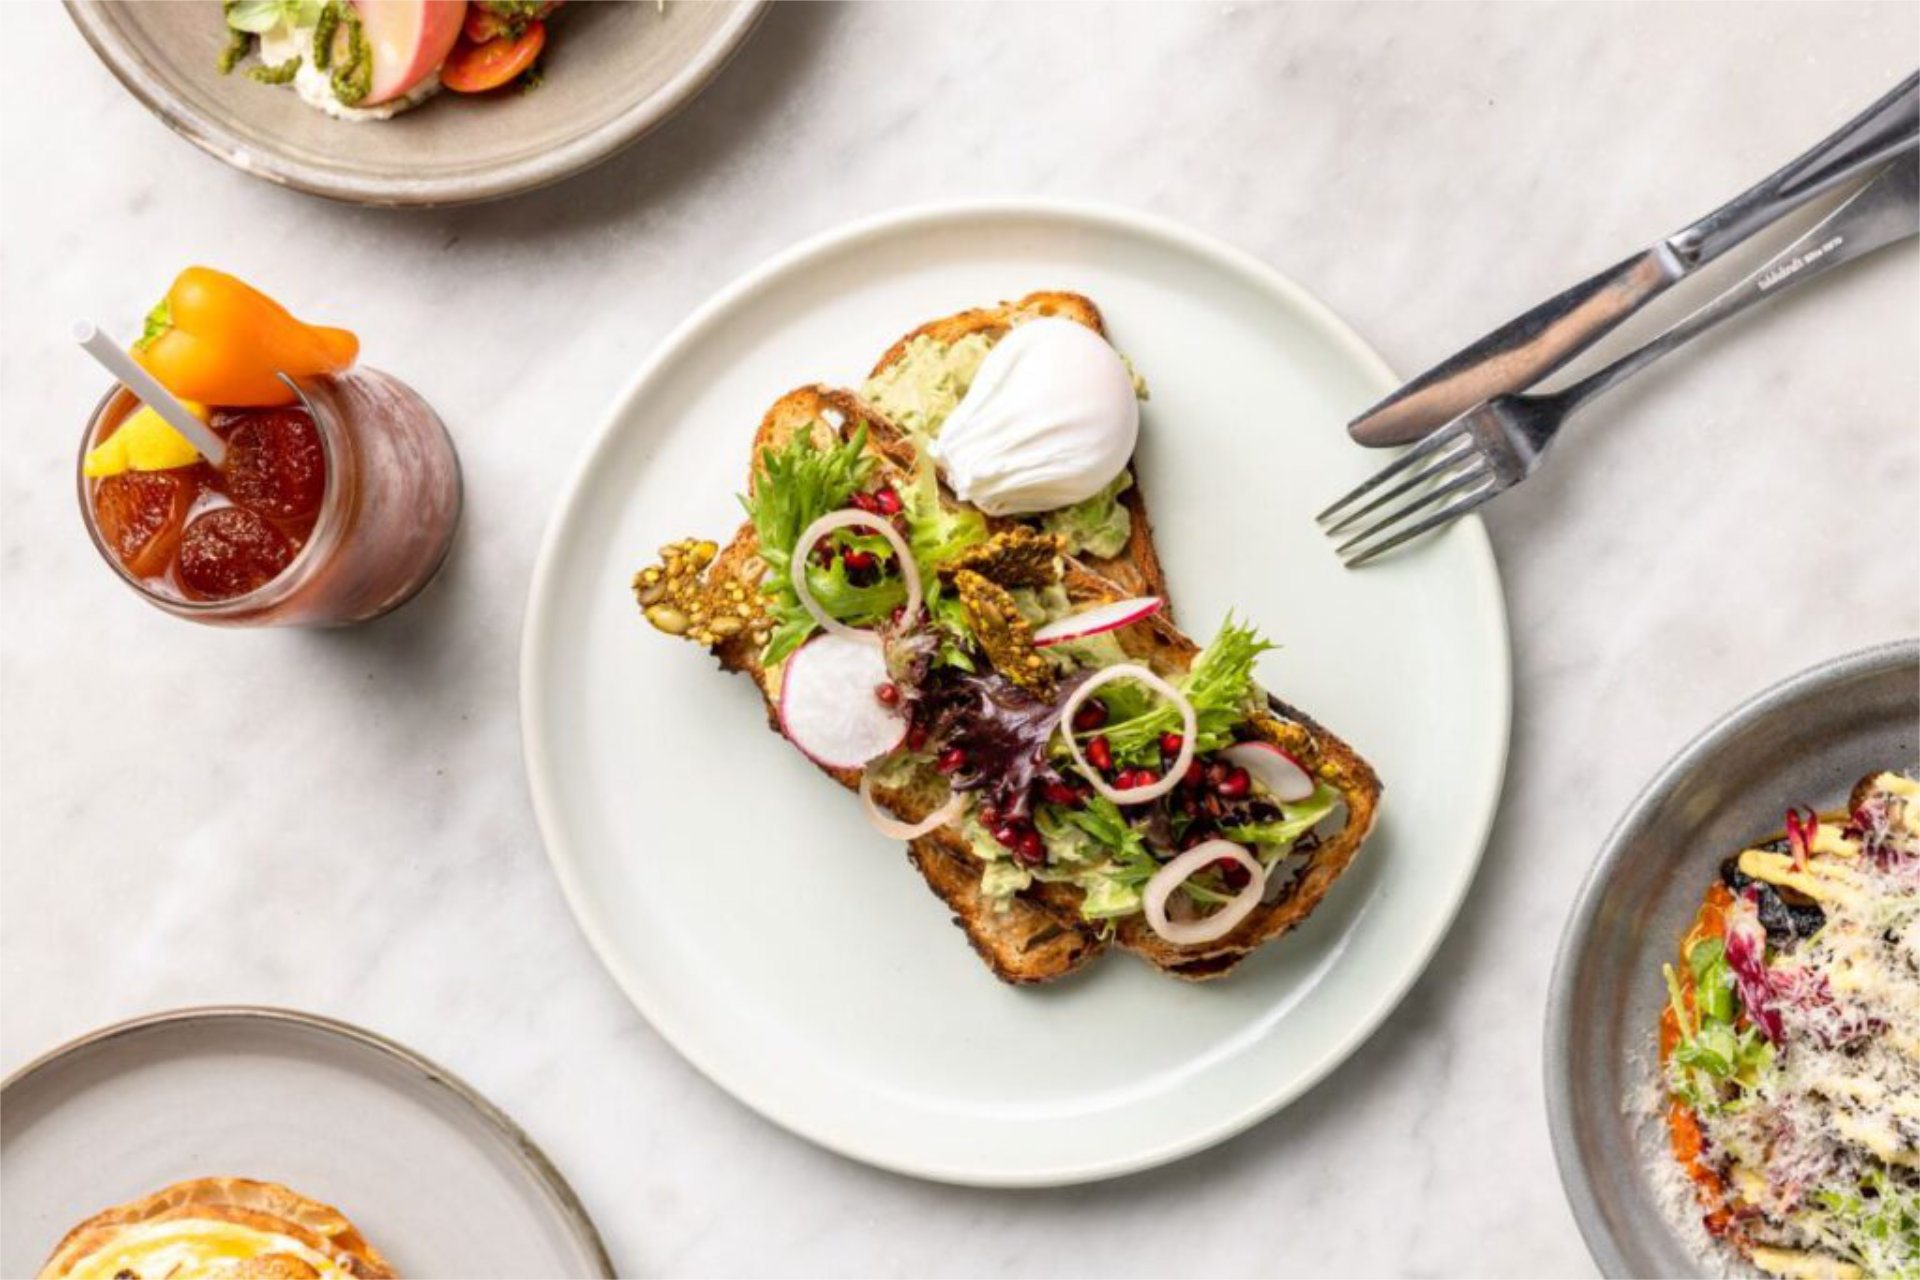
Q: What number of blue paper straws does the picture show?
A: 0